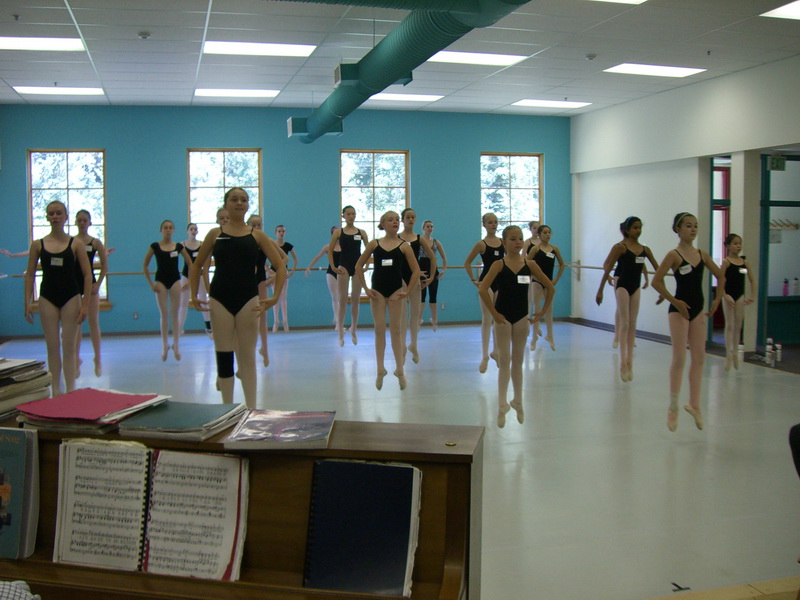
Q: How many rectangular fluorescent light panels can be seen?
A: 10